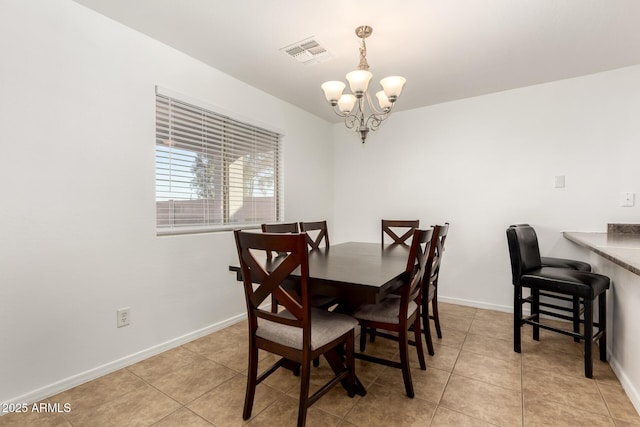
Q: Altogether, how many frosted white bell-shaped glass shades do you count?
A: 5